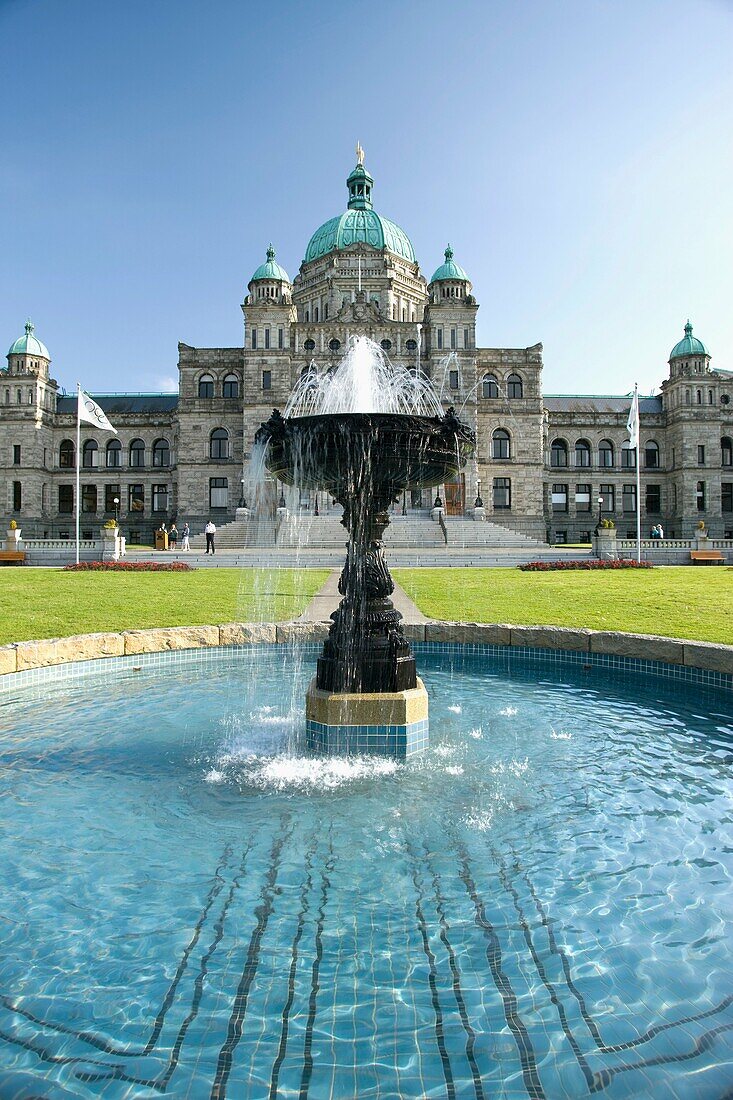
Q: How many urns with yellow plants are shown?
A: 4